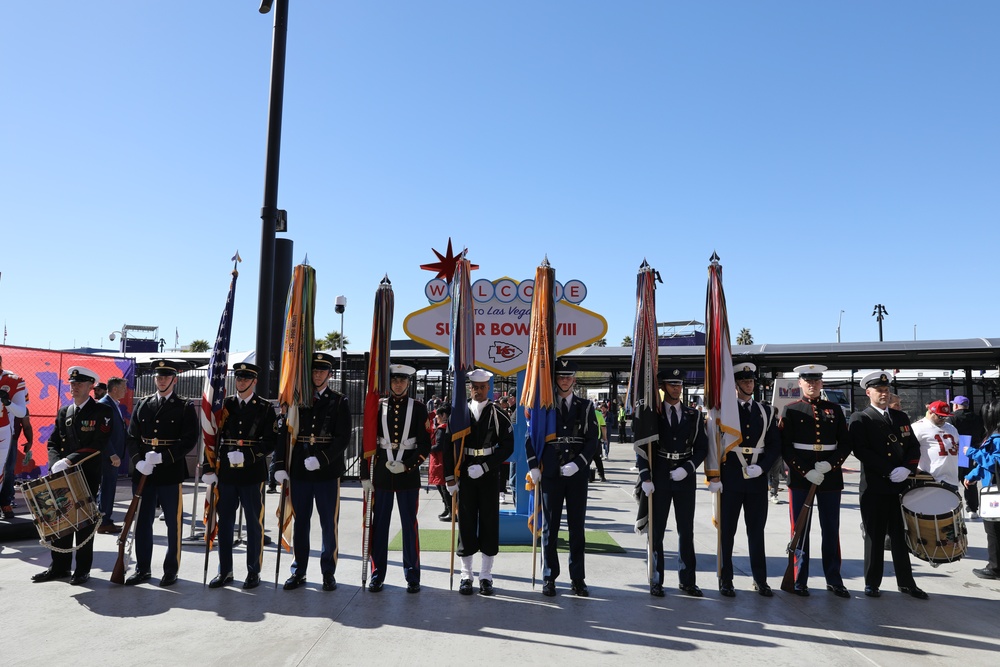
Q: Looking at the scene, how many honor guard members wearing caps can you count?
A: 11